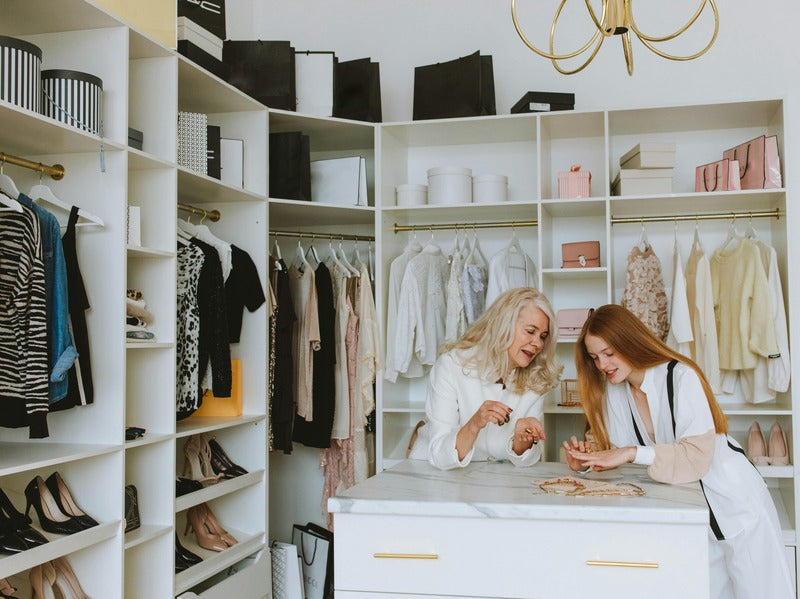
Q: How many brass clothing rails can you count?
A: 5